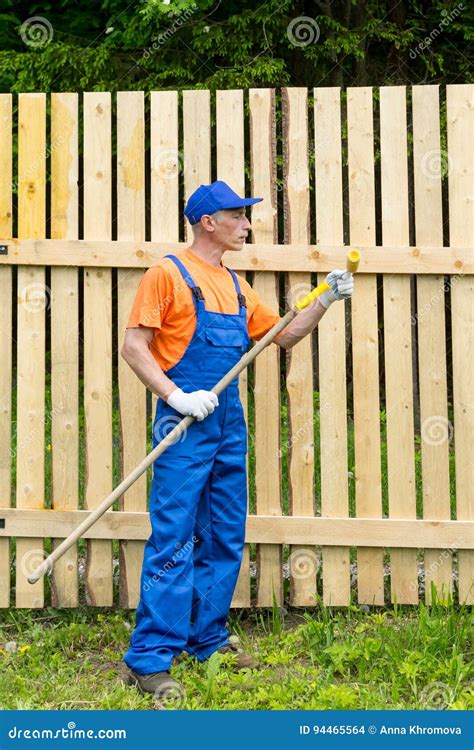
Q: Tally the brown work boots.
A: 2